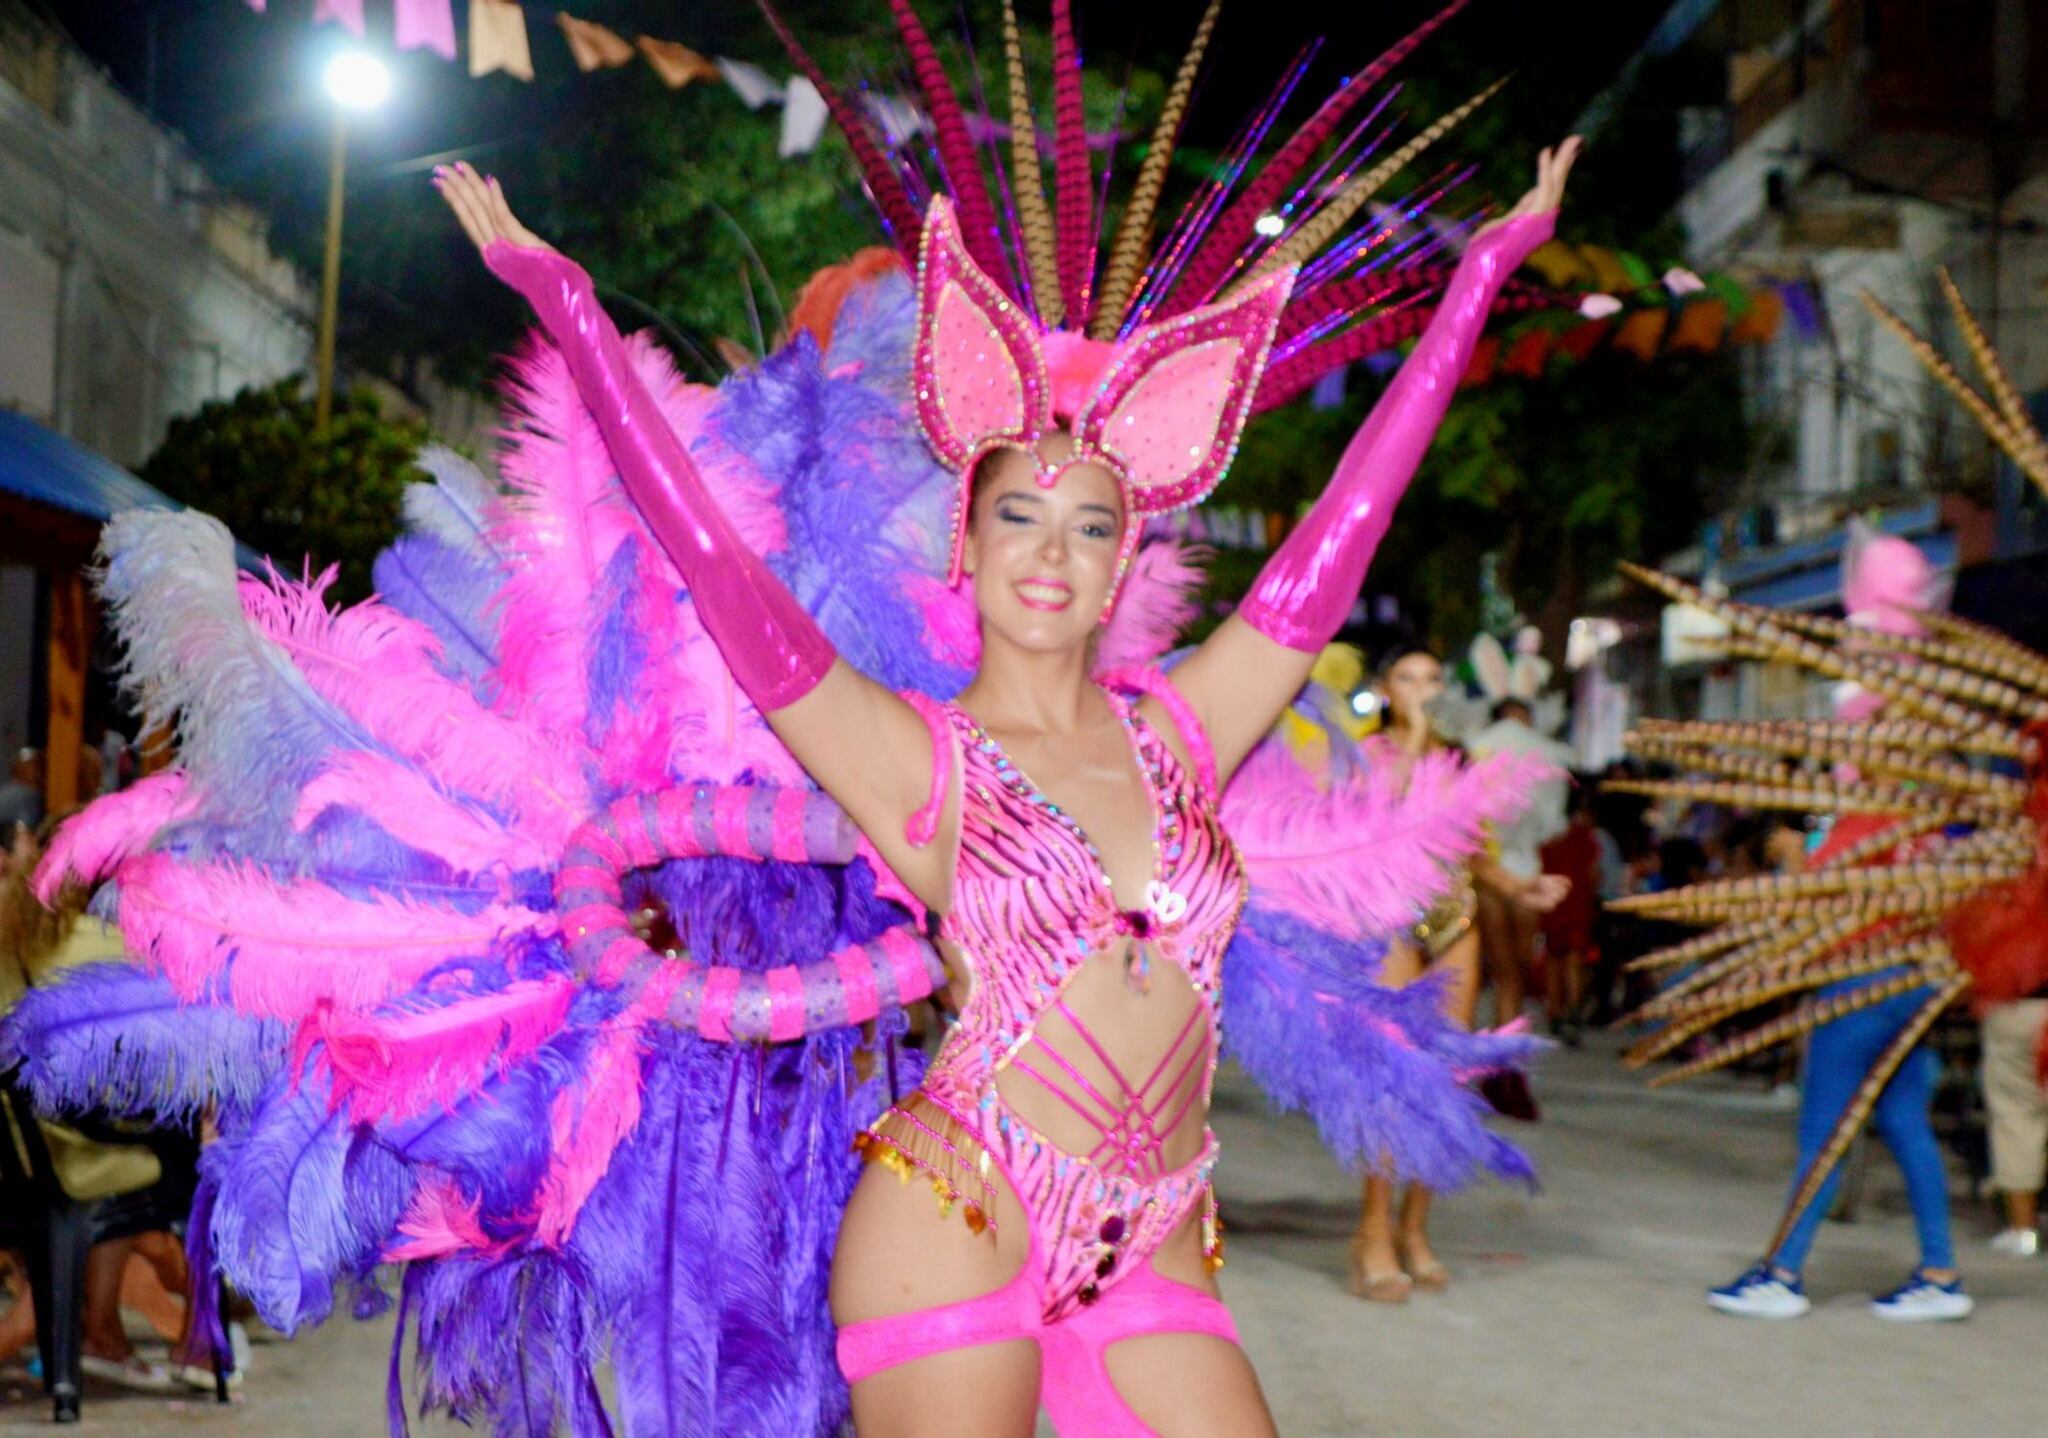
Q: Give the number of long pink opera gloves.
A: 2